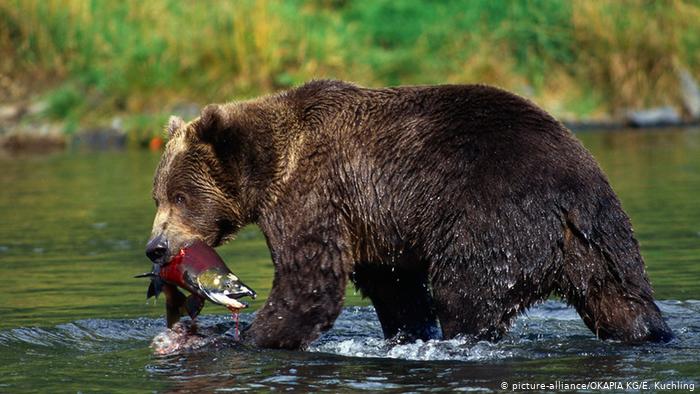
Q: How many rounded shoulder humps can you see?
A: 1